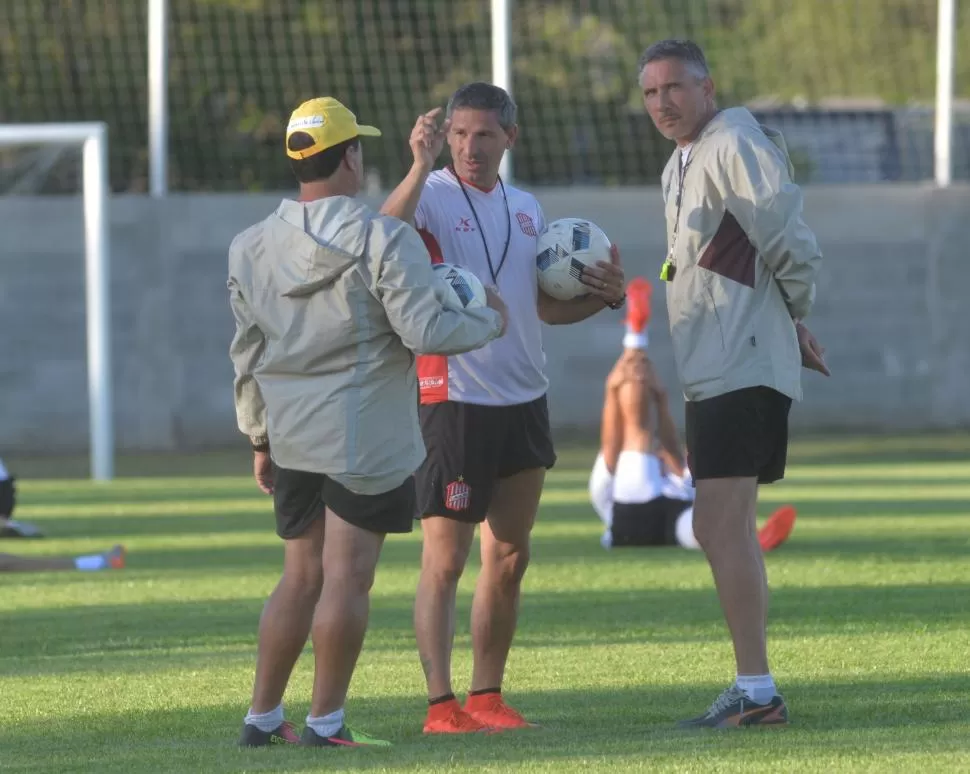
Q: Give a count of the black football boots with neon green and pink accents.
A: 2